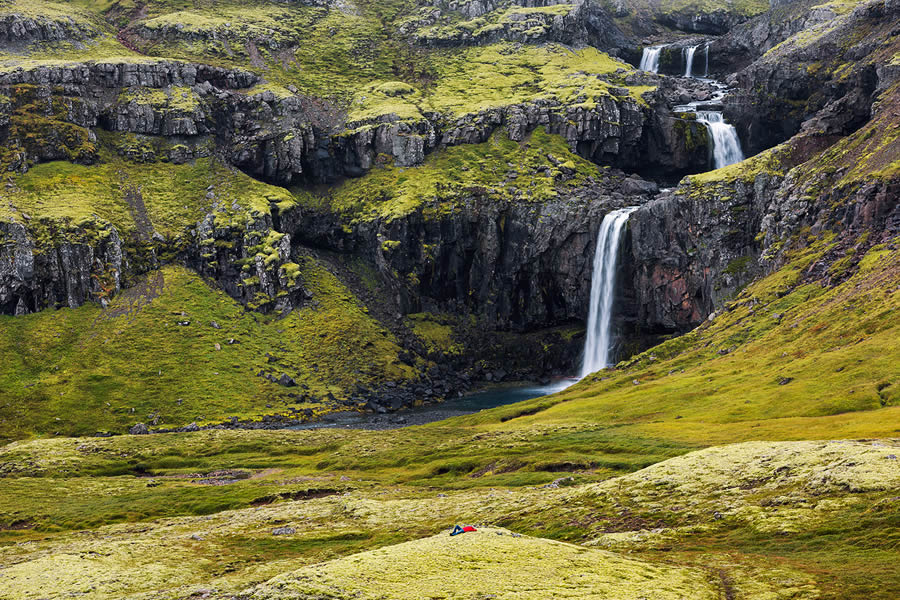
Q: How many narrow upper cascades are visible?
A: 3